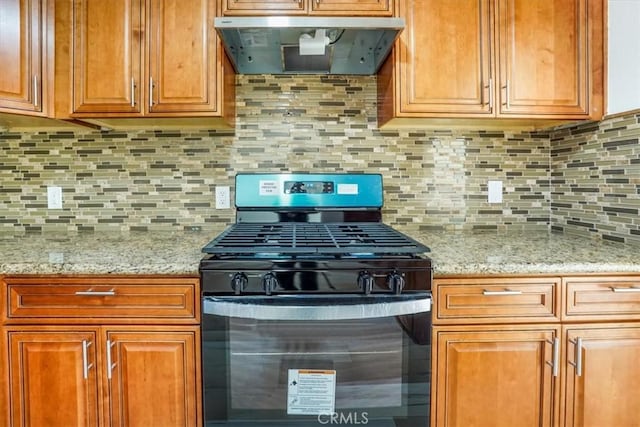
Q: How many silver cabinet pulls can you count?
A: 12